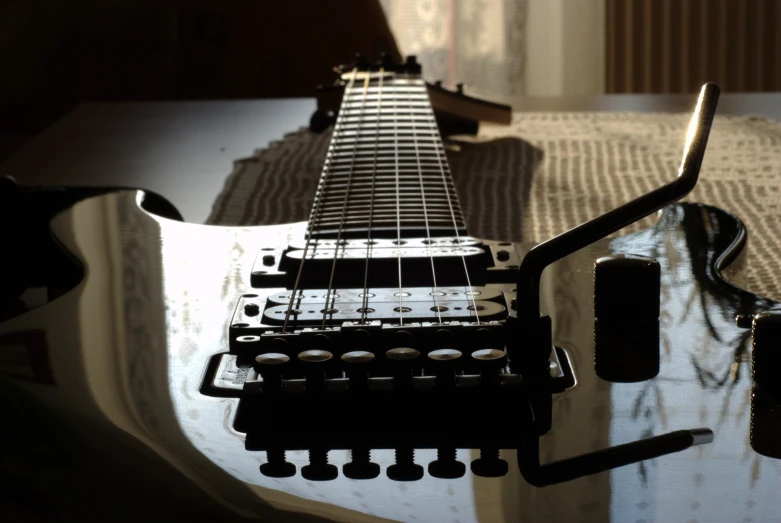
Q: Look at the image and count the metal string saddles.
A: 6